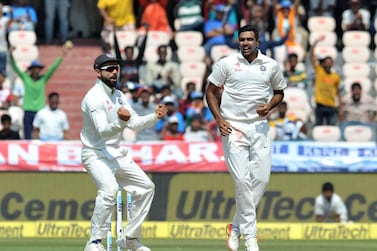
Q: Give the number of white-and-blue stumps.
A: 3